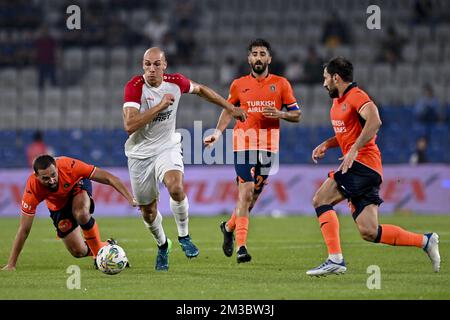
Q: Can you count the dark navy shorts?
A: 3